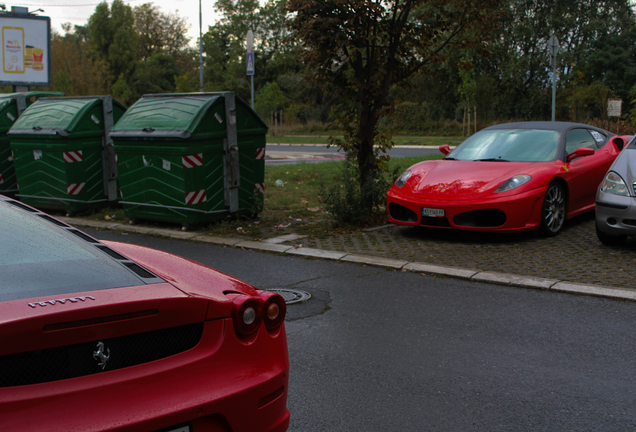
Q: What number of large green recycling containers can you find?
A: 3